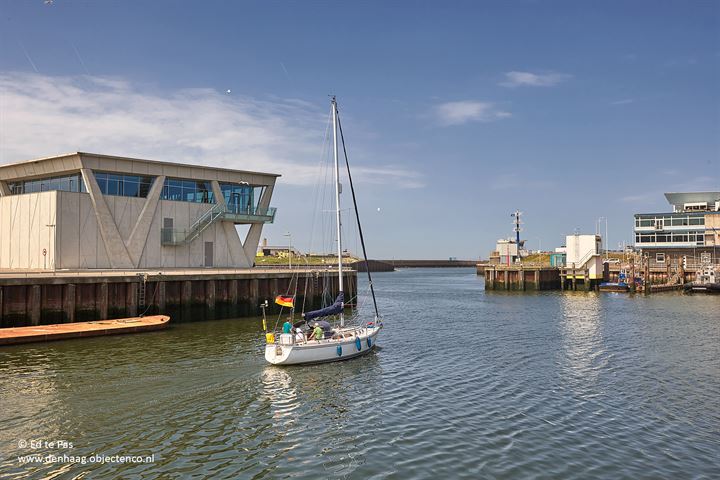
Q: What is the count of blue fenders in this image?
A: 3